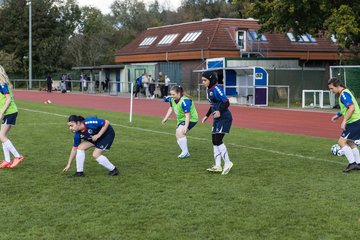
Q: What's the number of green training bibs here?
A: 3